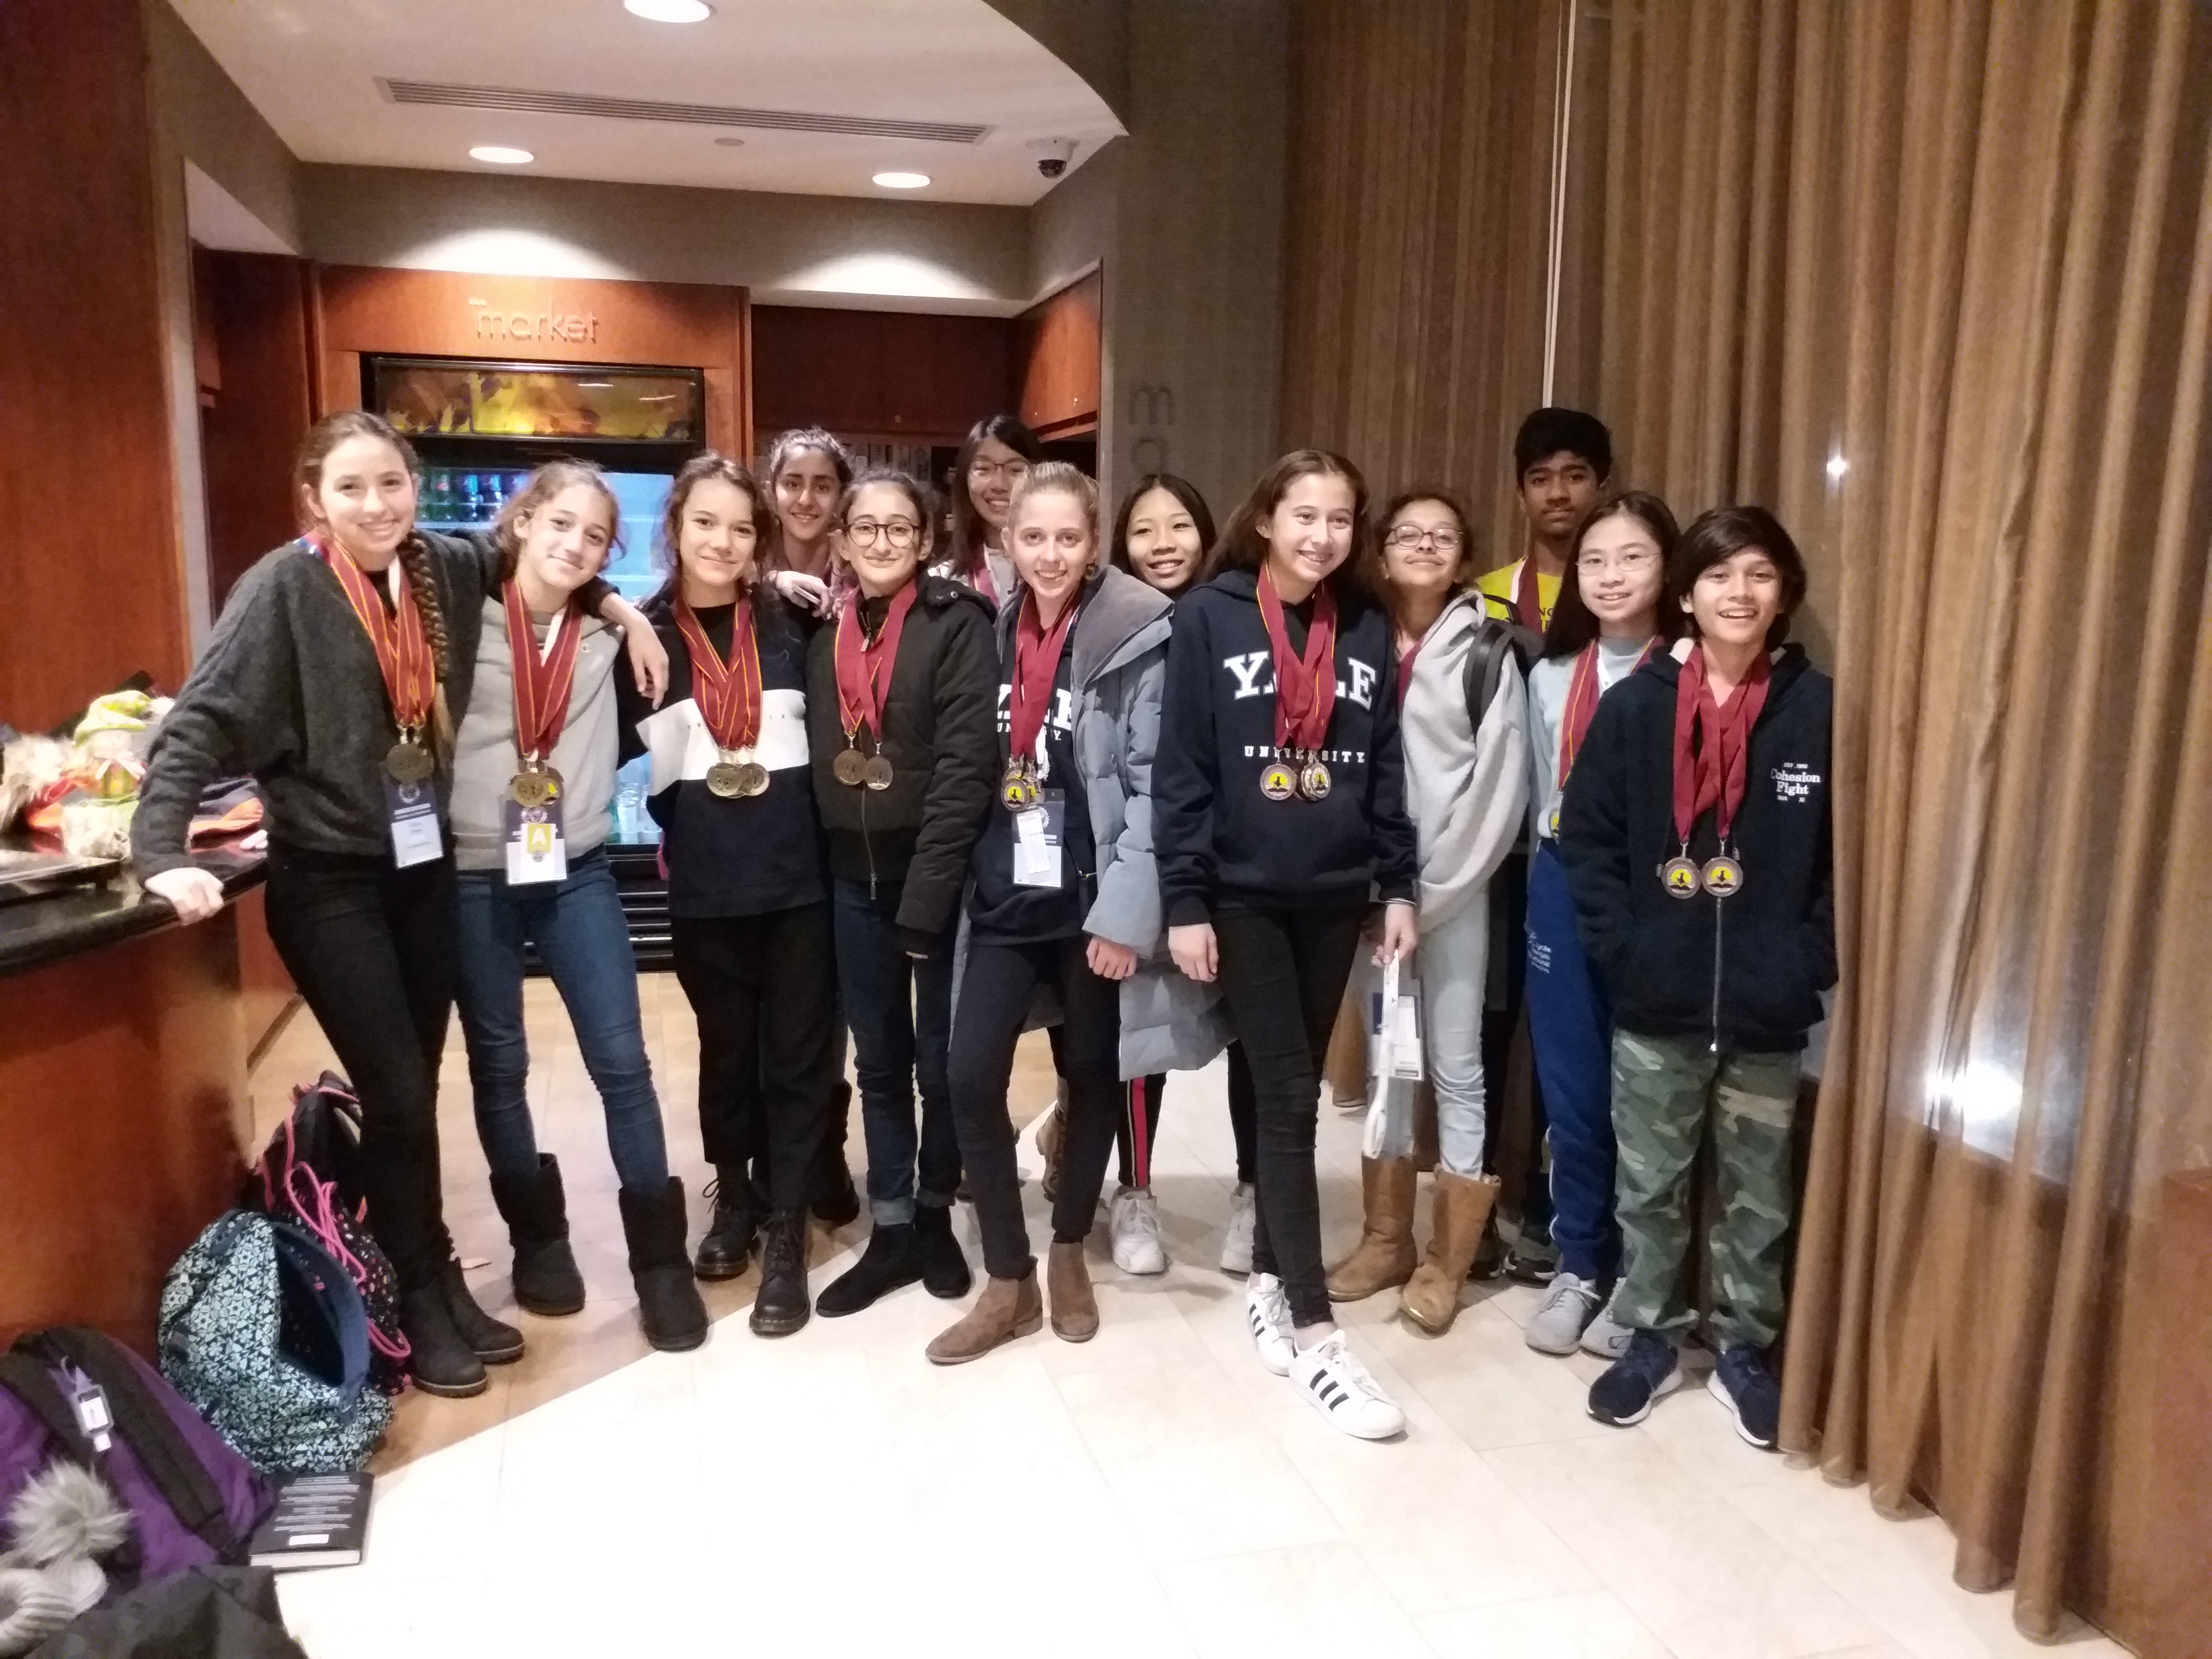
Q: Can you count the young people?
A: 13